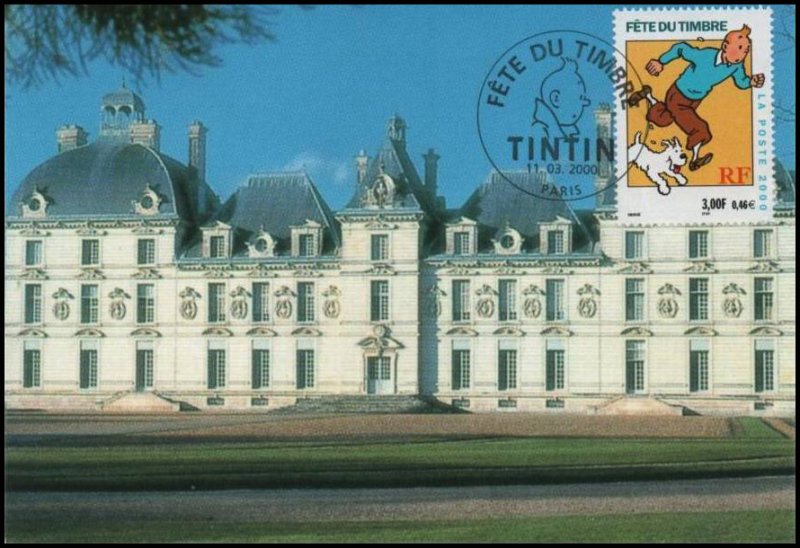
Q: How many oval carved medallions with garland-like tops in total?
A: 12